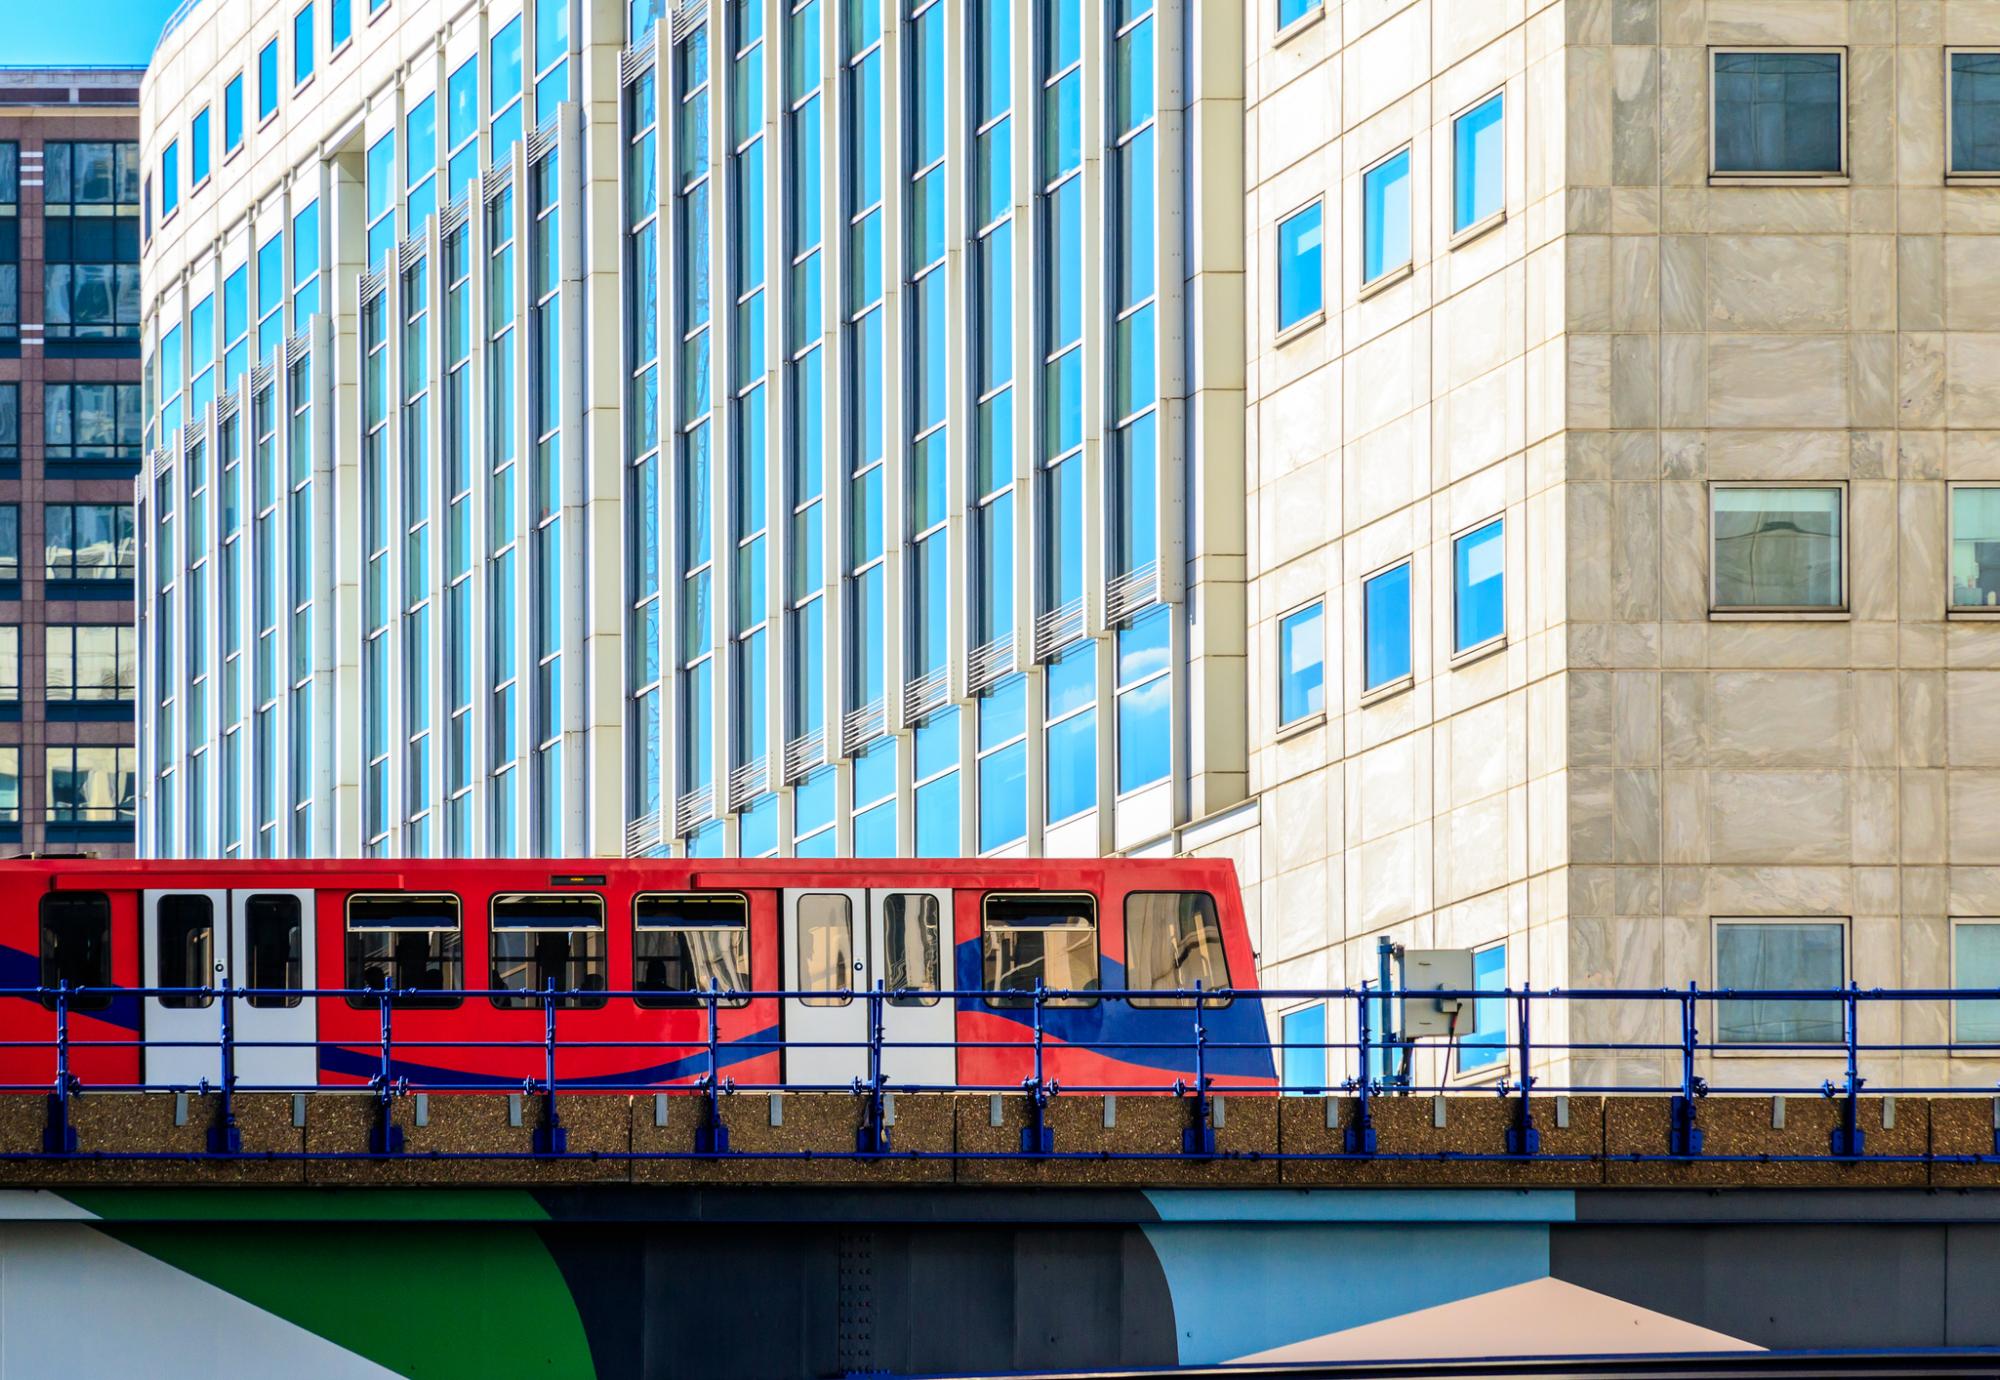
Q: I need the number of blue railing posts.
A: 12